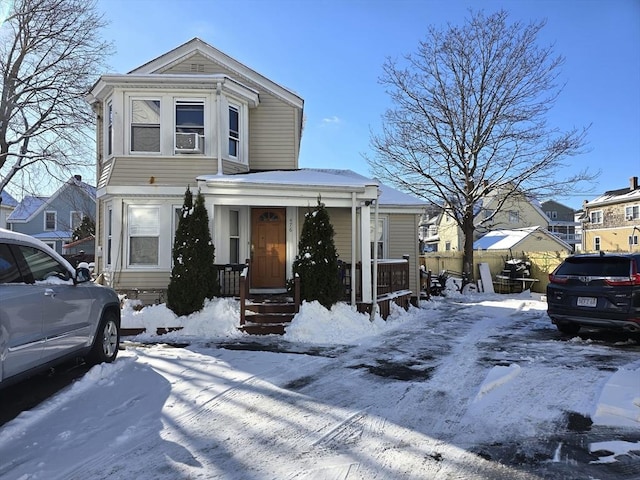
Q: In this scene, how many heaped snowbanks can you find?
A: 2